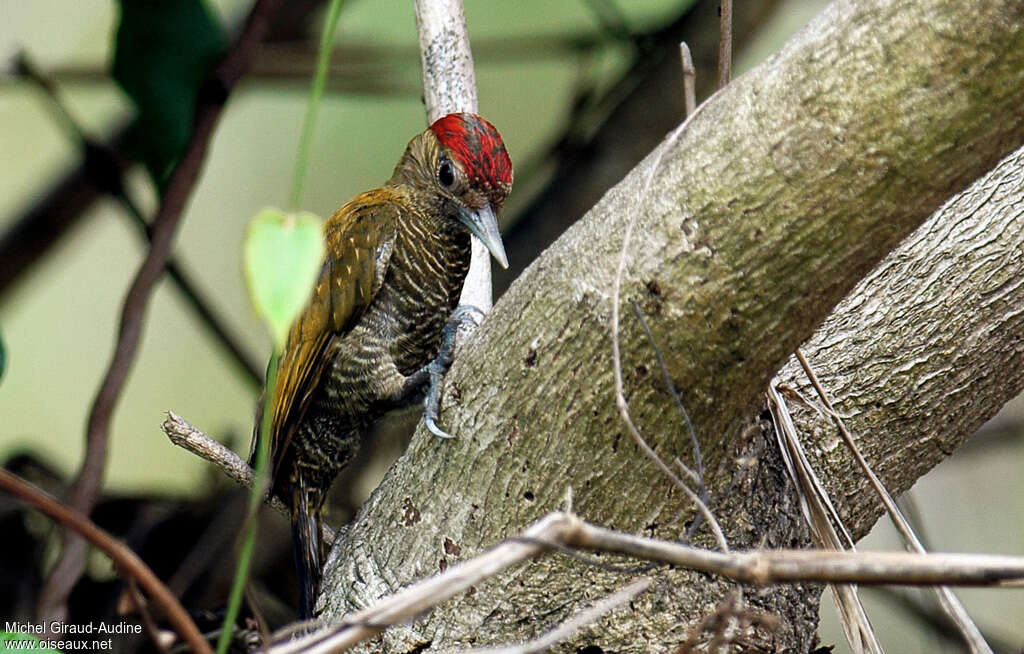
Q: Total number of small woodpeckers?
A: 1